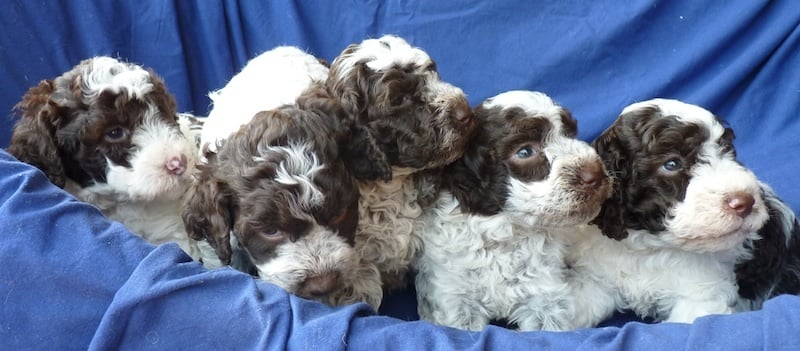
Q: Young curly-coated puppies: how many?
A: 5